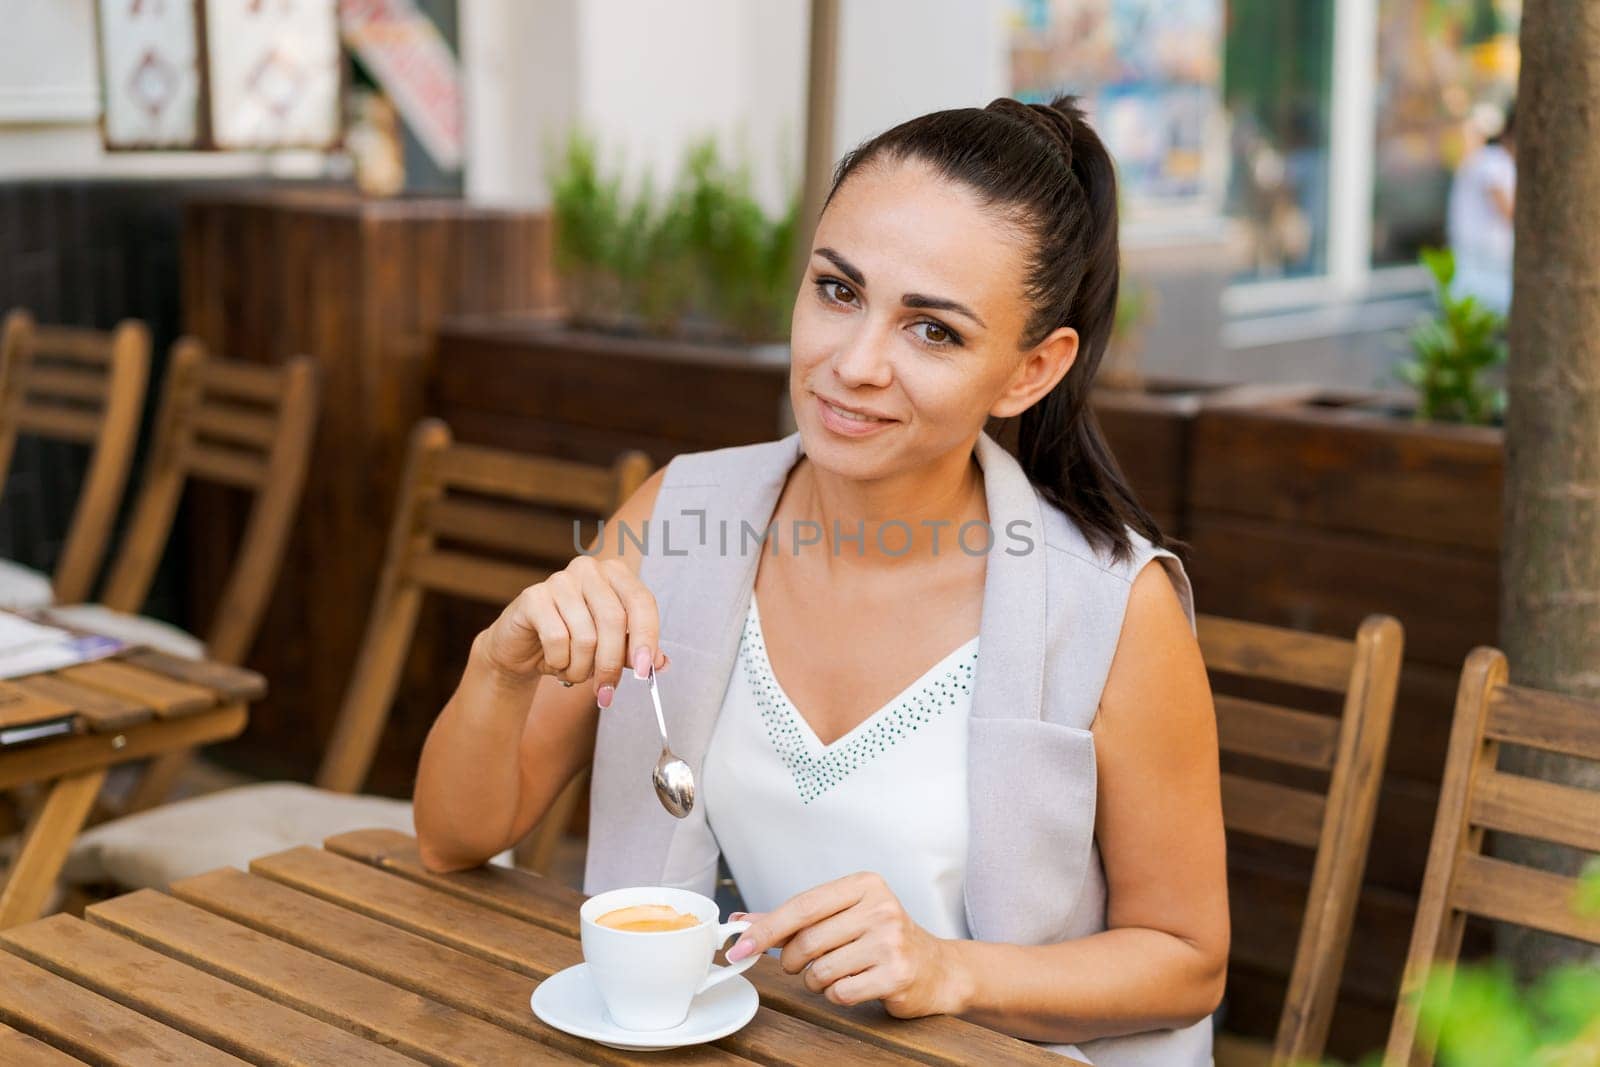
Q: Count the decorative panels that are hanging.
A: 2